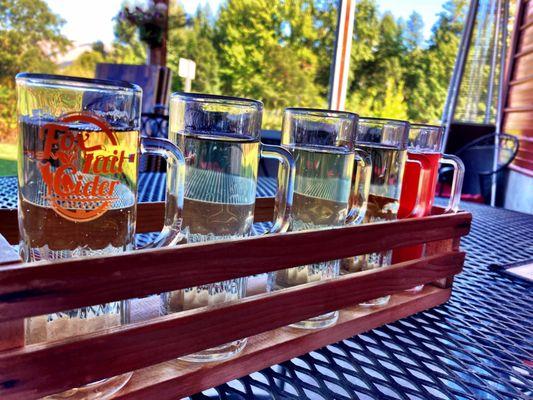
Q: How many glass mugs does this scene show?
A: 5